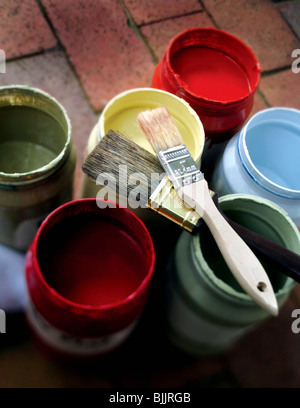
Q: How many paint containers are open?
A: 6